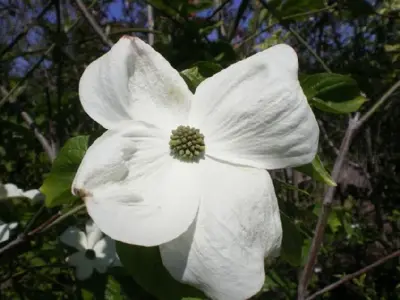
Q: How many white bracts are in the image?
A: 4